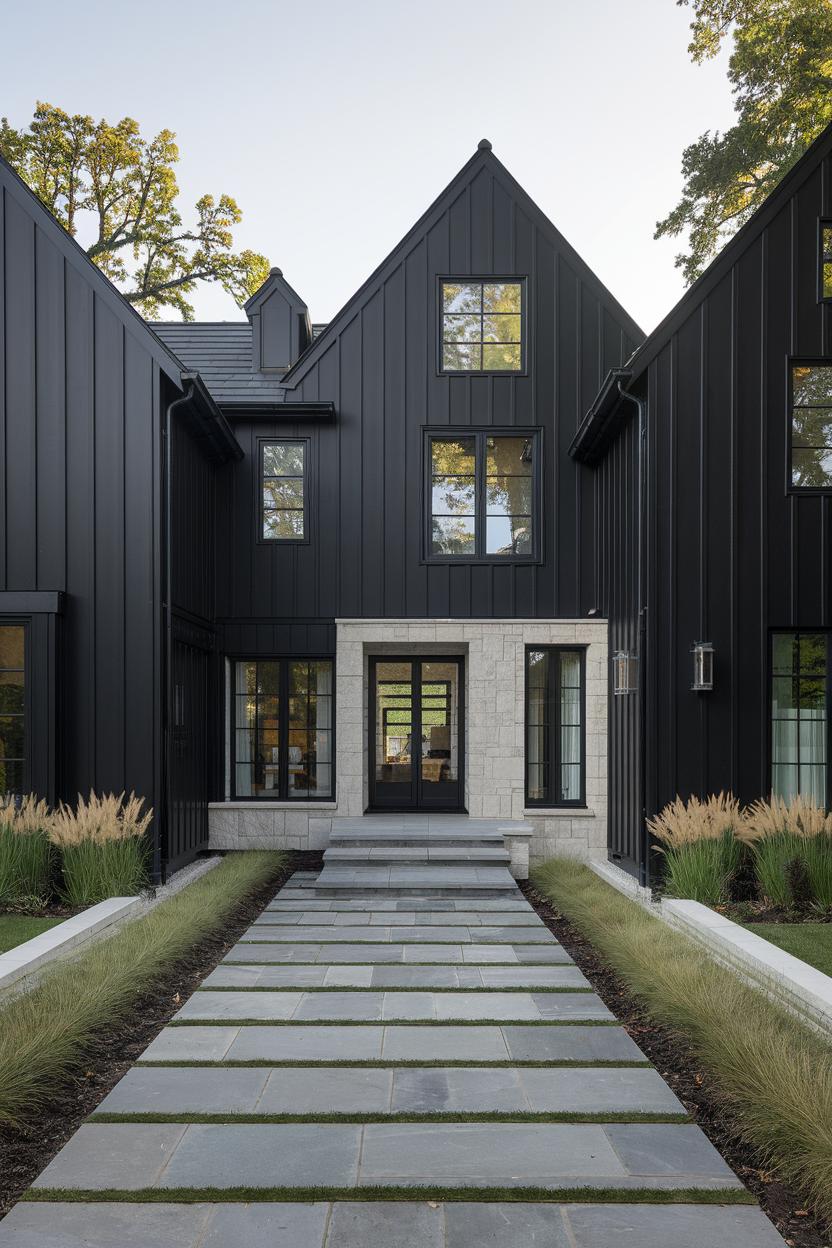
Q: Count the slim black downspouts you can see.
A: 2